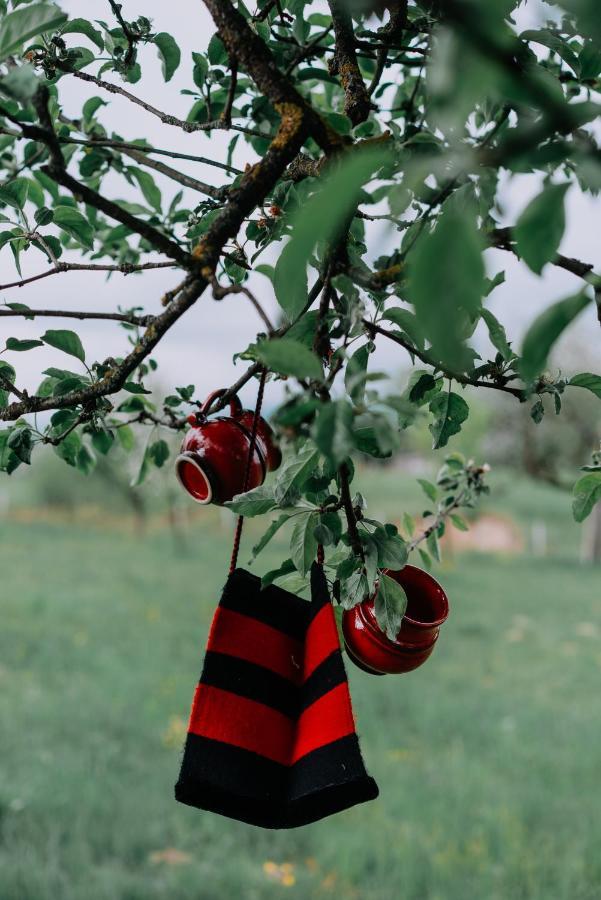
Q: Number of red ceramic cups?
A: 2